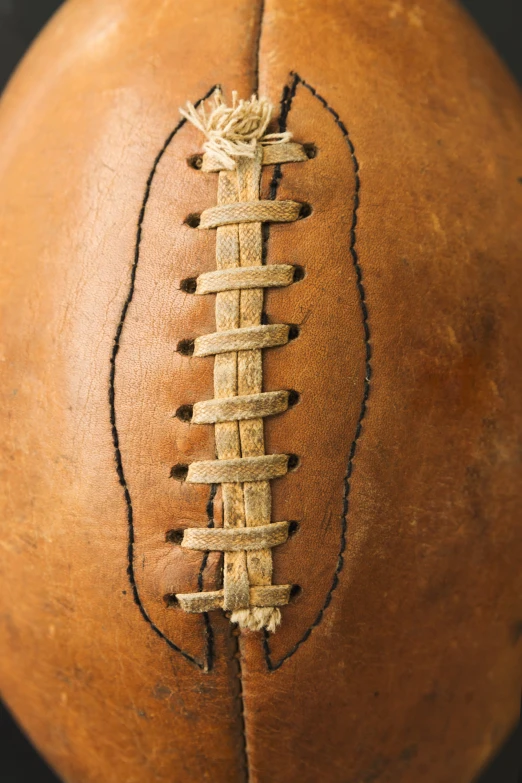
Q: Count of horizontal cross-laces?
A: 8